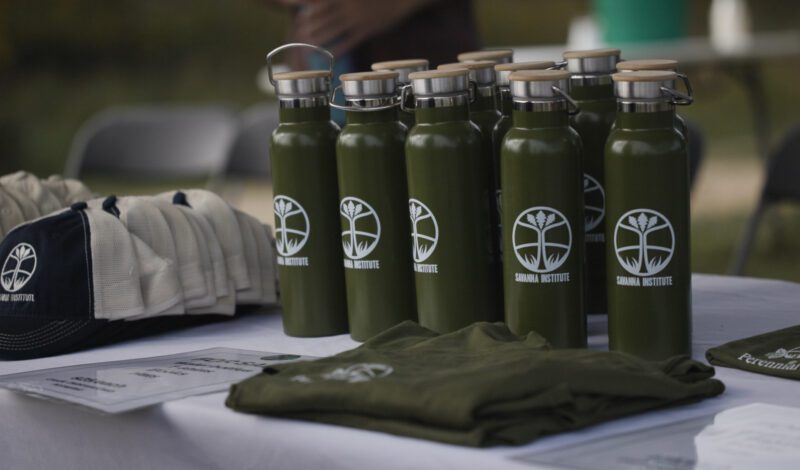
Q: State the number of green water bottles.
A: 11